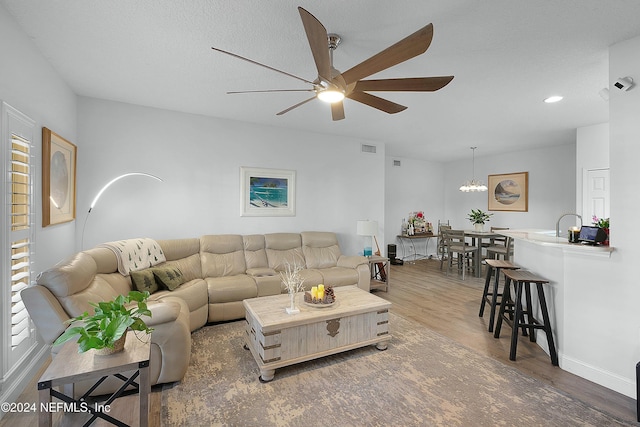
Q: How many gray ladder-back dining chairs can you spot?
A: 4